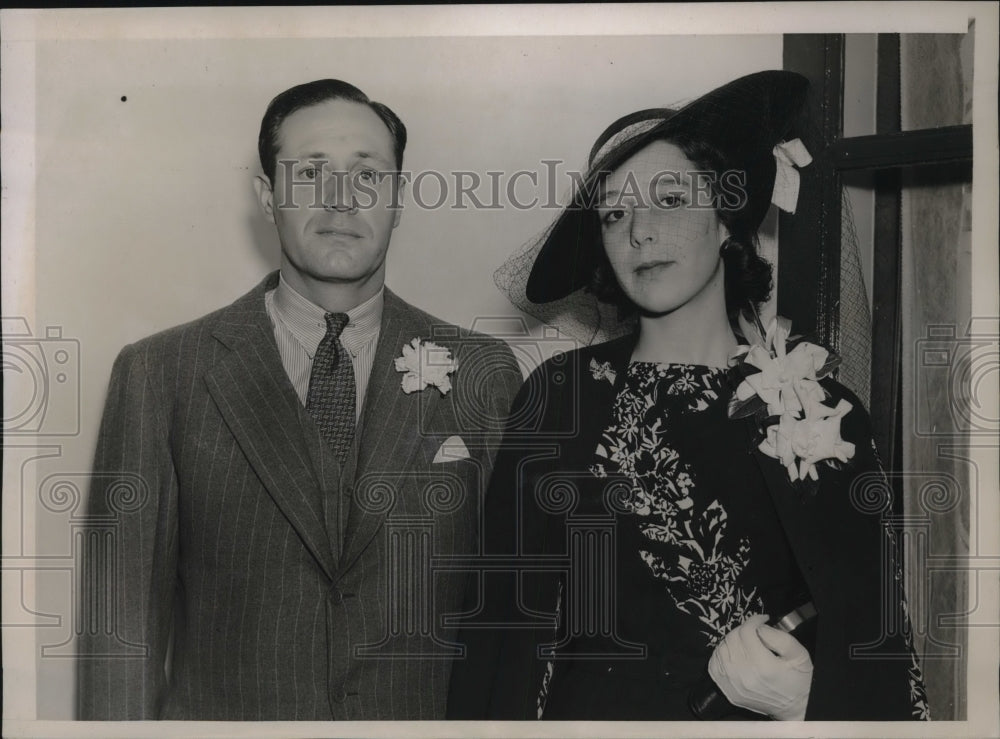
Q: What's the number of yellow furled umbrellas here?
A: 0